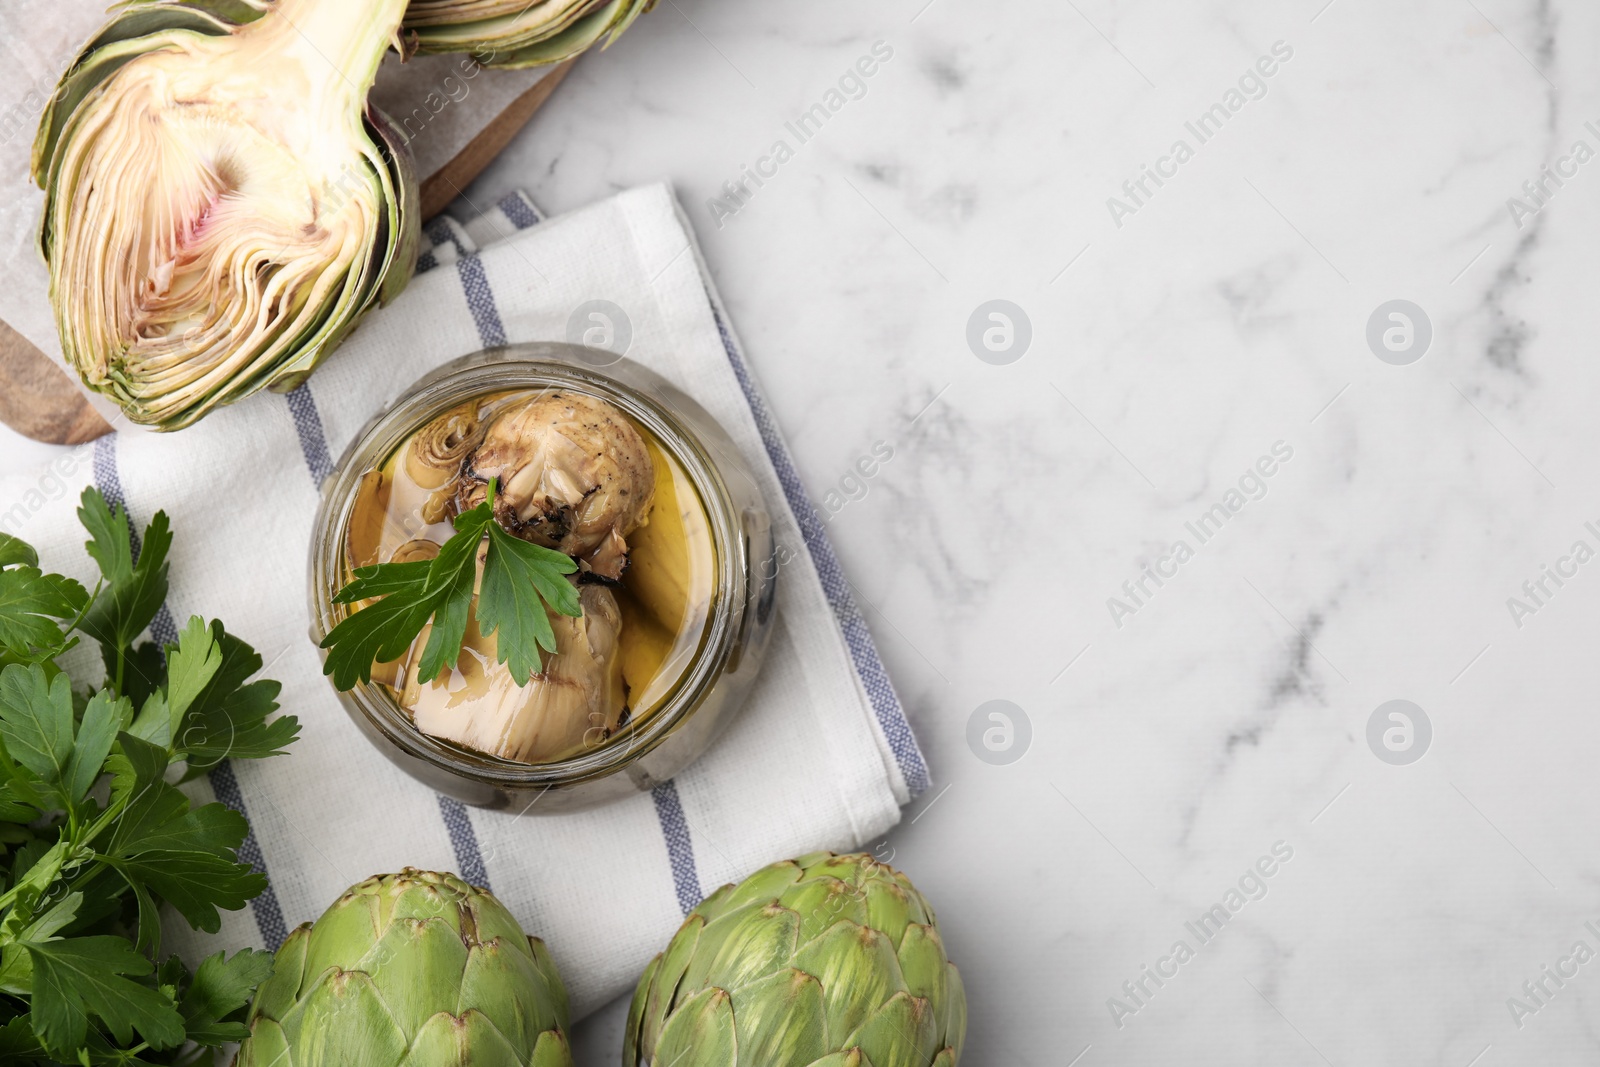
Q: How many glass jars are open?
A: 1